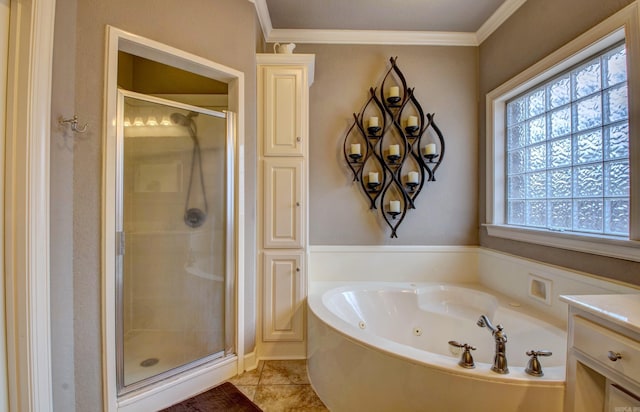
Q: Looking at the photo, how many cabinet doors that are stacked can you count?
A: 3